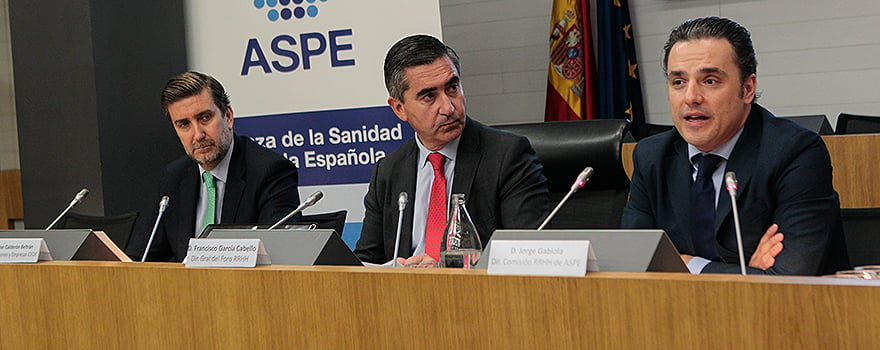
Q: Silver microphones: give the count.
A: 6